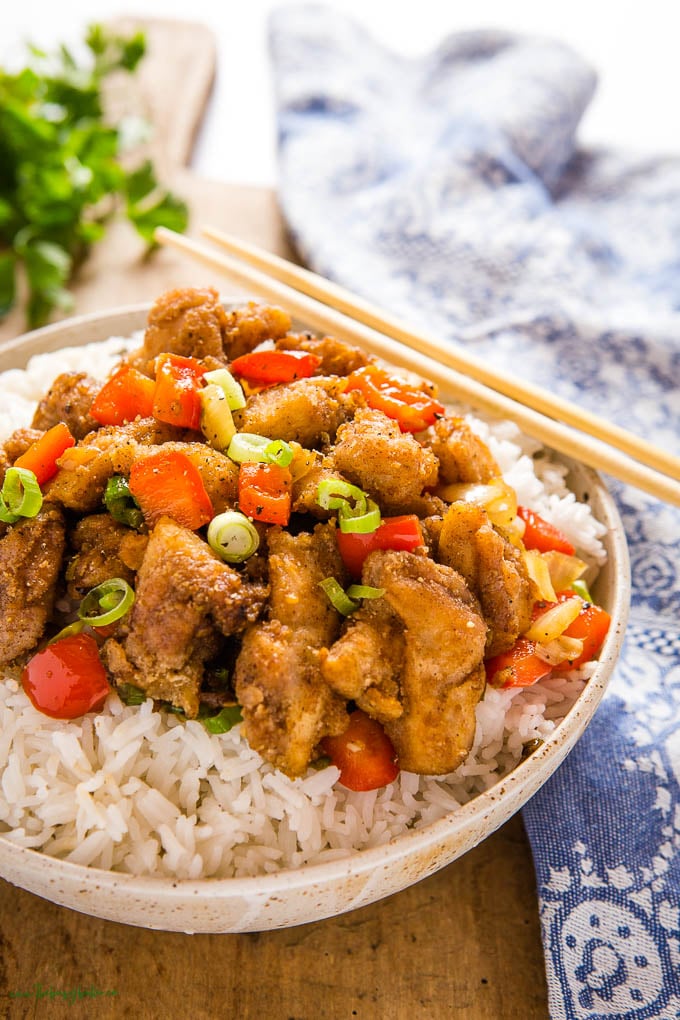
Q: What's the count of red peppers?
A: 13